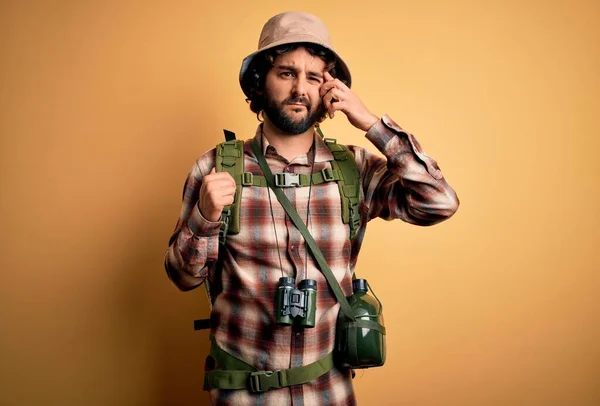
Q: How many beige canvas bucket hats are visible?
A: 1